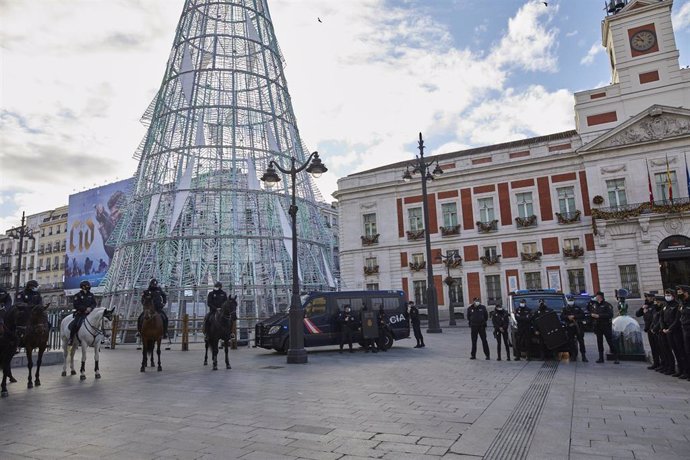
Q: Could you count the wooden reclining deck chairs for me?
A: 0